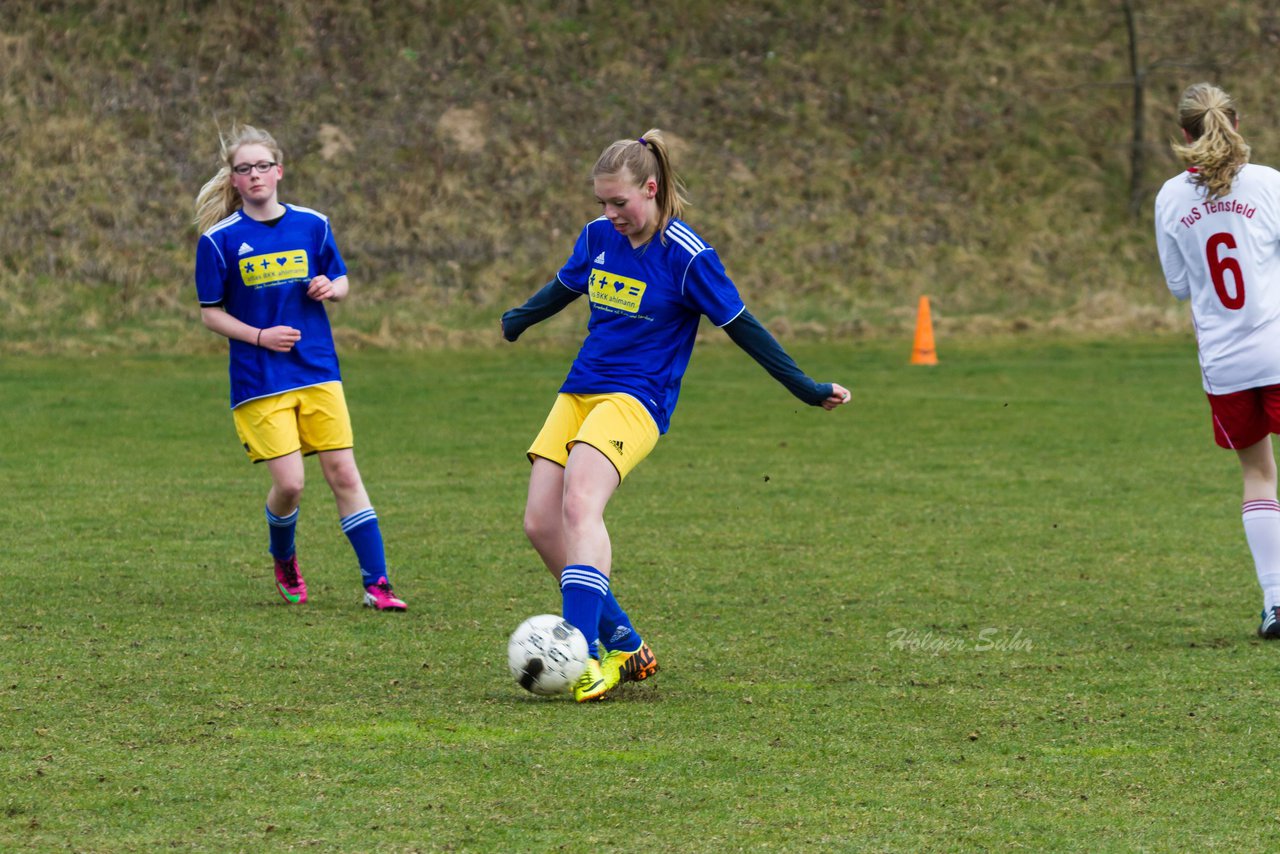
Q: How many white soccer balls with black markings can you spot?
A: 1